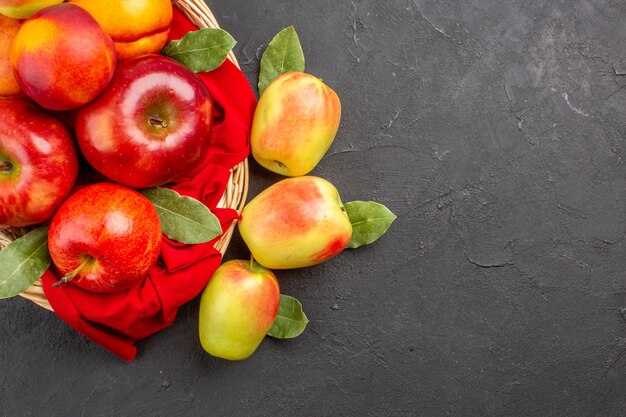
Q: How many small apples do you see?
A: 3